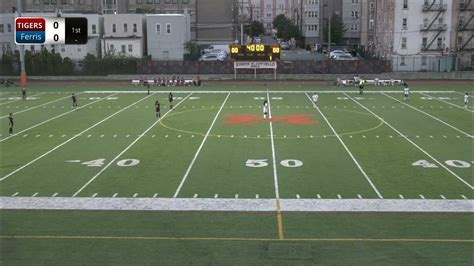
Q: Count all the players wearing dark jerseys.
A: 6